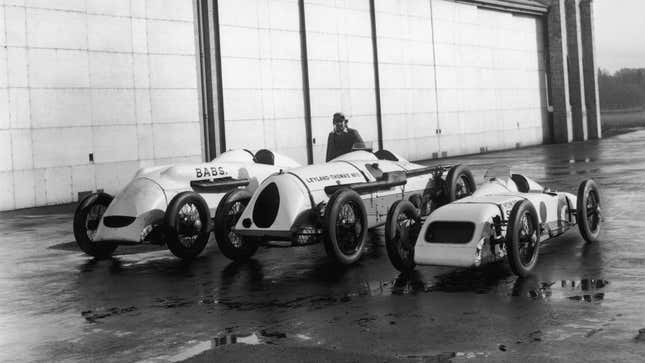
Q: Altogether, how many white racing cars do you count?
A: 3